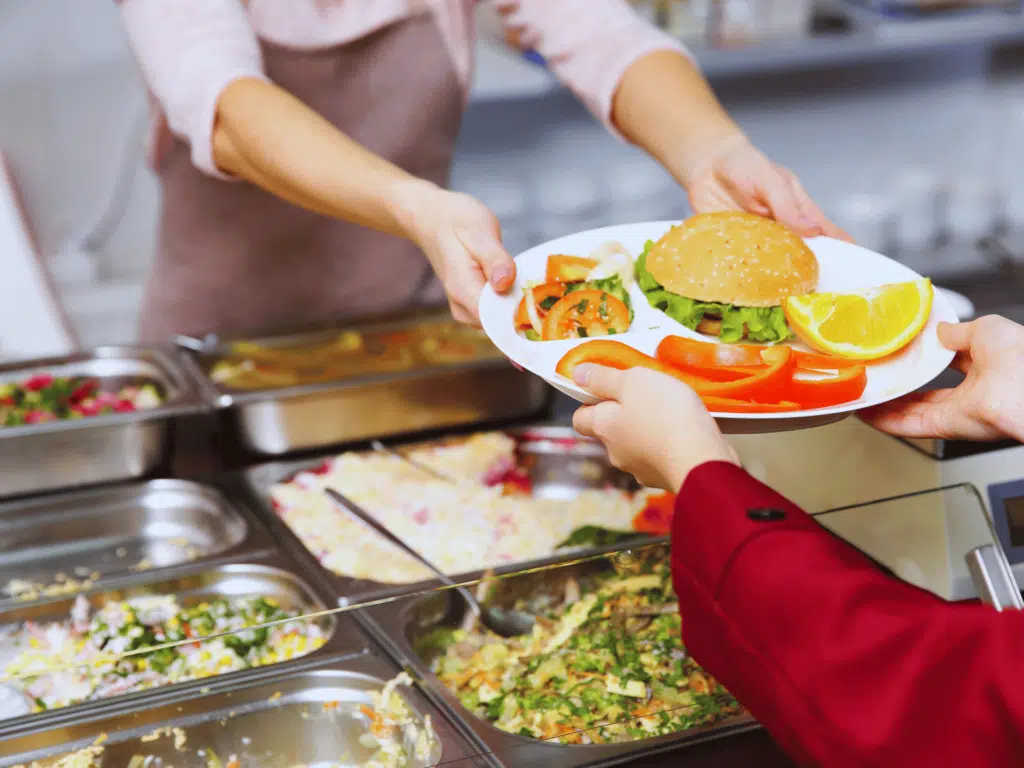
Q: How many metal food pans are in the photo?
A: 7